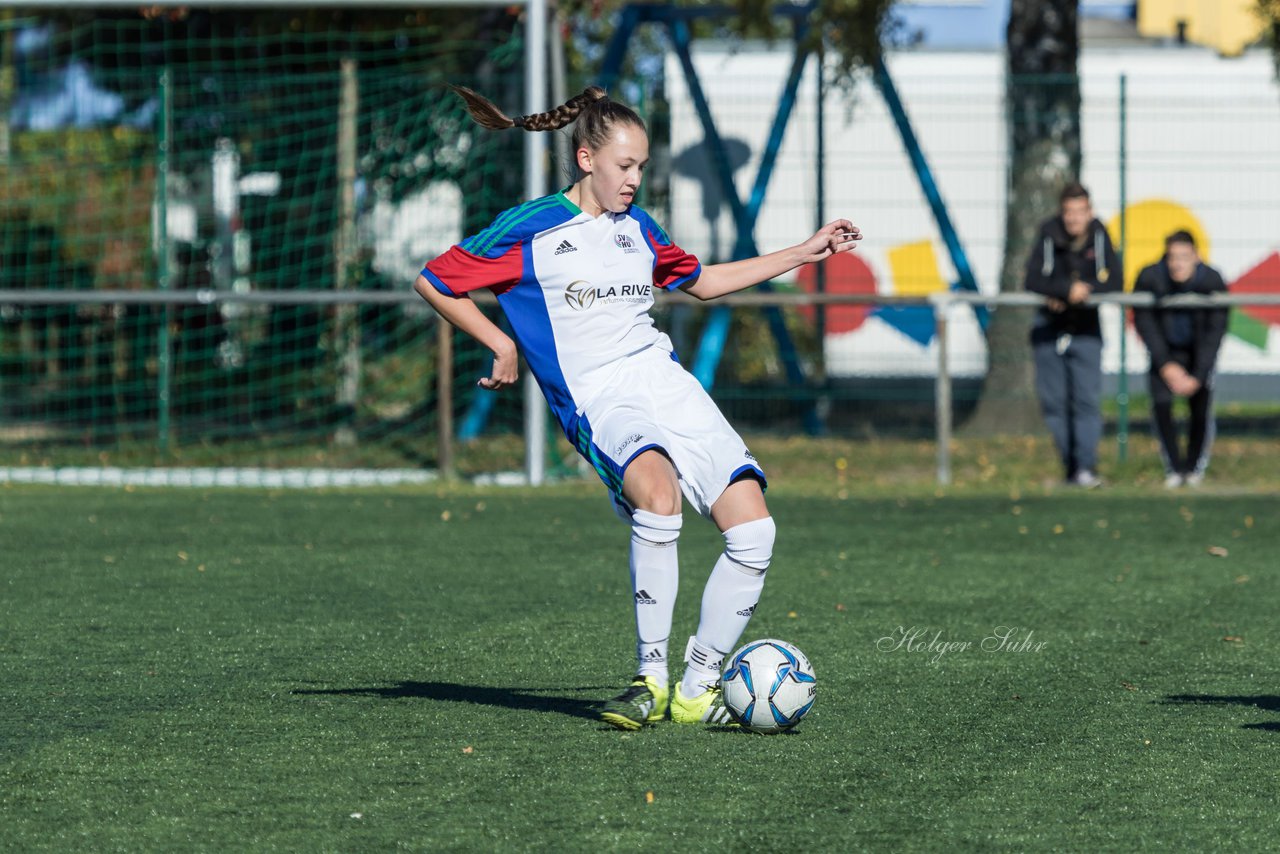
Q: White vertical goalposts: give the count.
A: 1